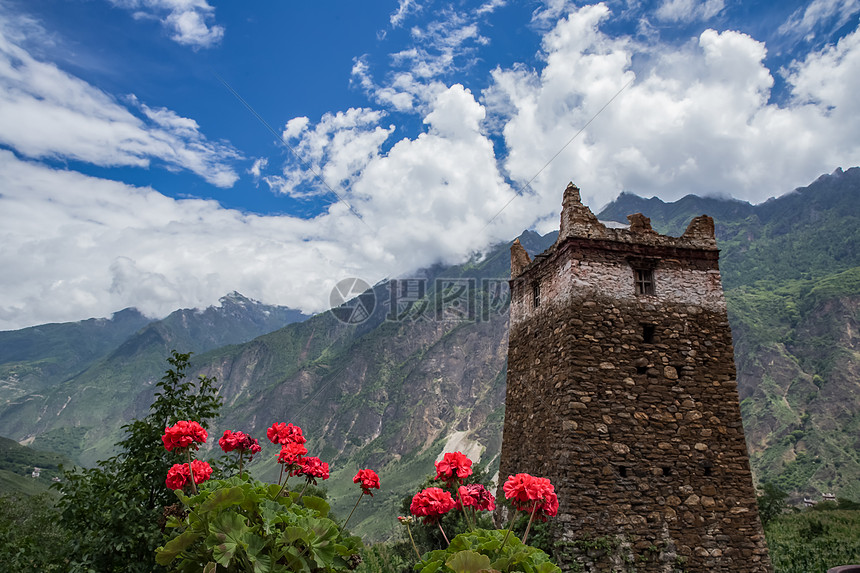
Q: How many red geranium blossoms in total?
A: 11